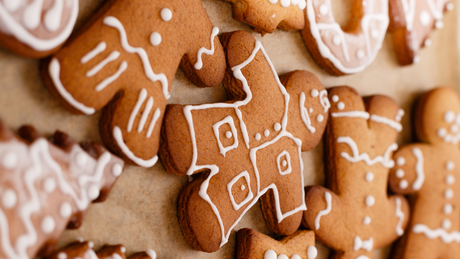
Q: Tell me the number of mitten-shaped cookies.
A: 0